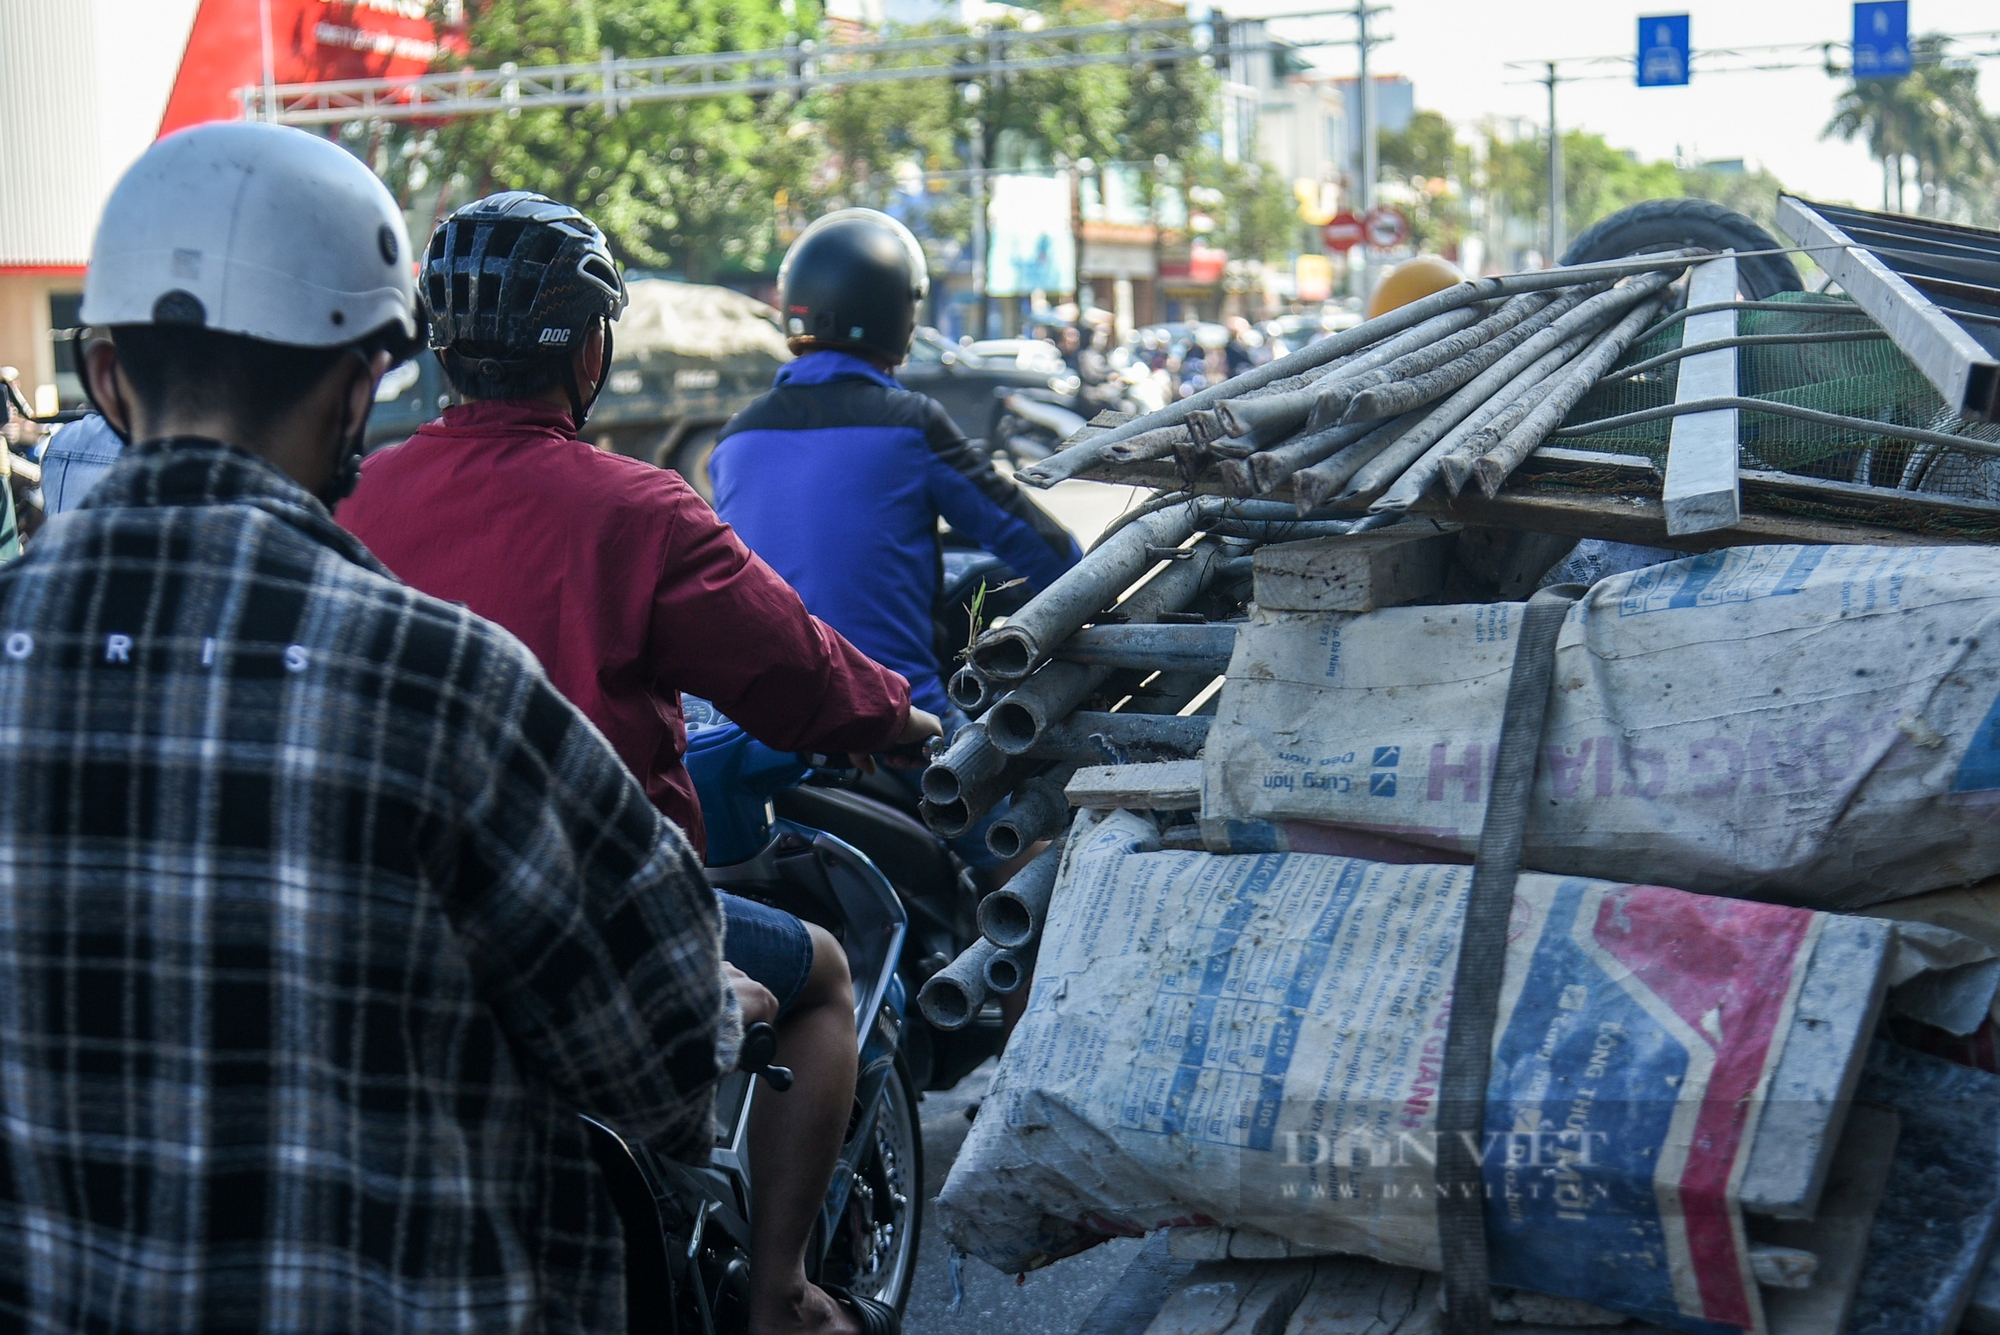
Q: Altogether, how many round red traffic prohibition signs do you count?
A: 2